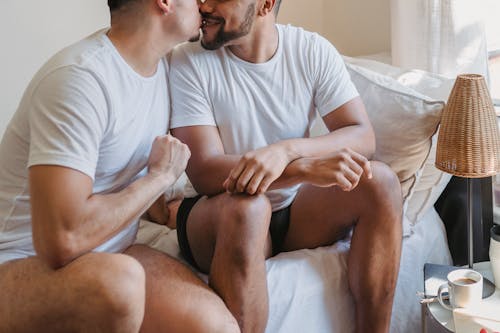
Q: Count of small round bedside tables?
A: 1